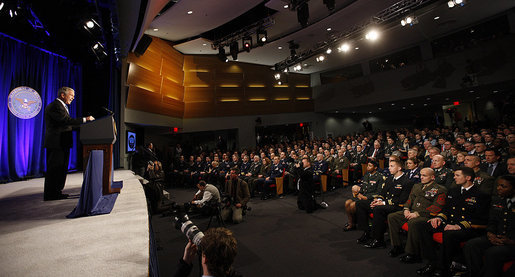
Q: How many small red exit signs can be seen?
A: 3